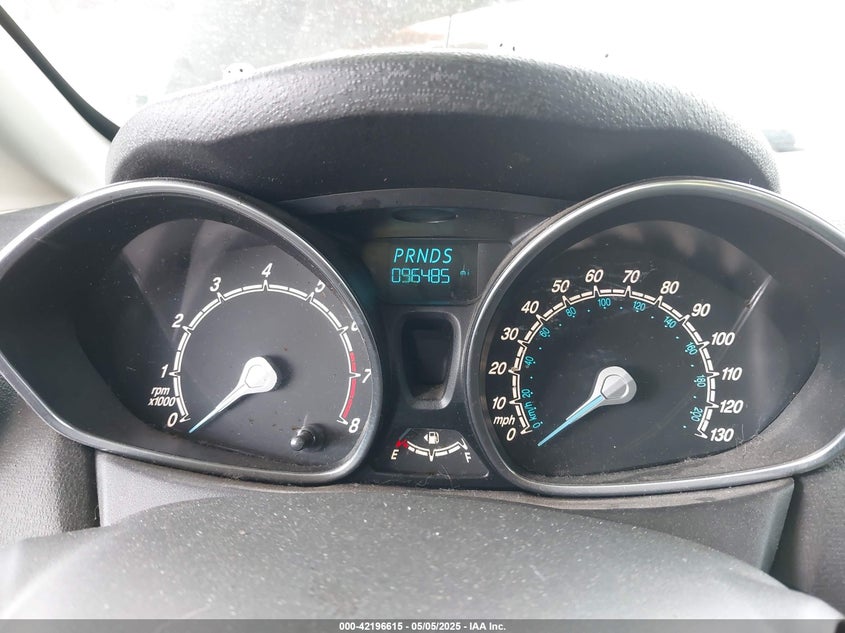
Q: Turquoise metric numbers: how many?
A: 11